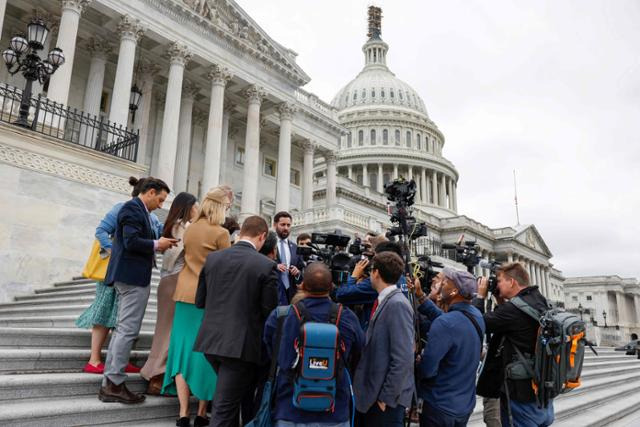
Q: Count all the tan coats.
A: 1